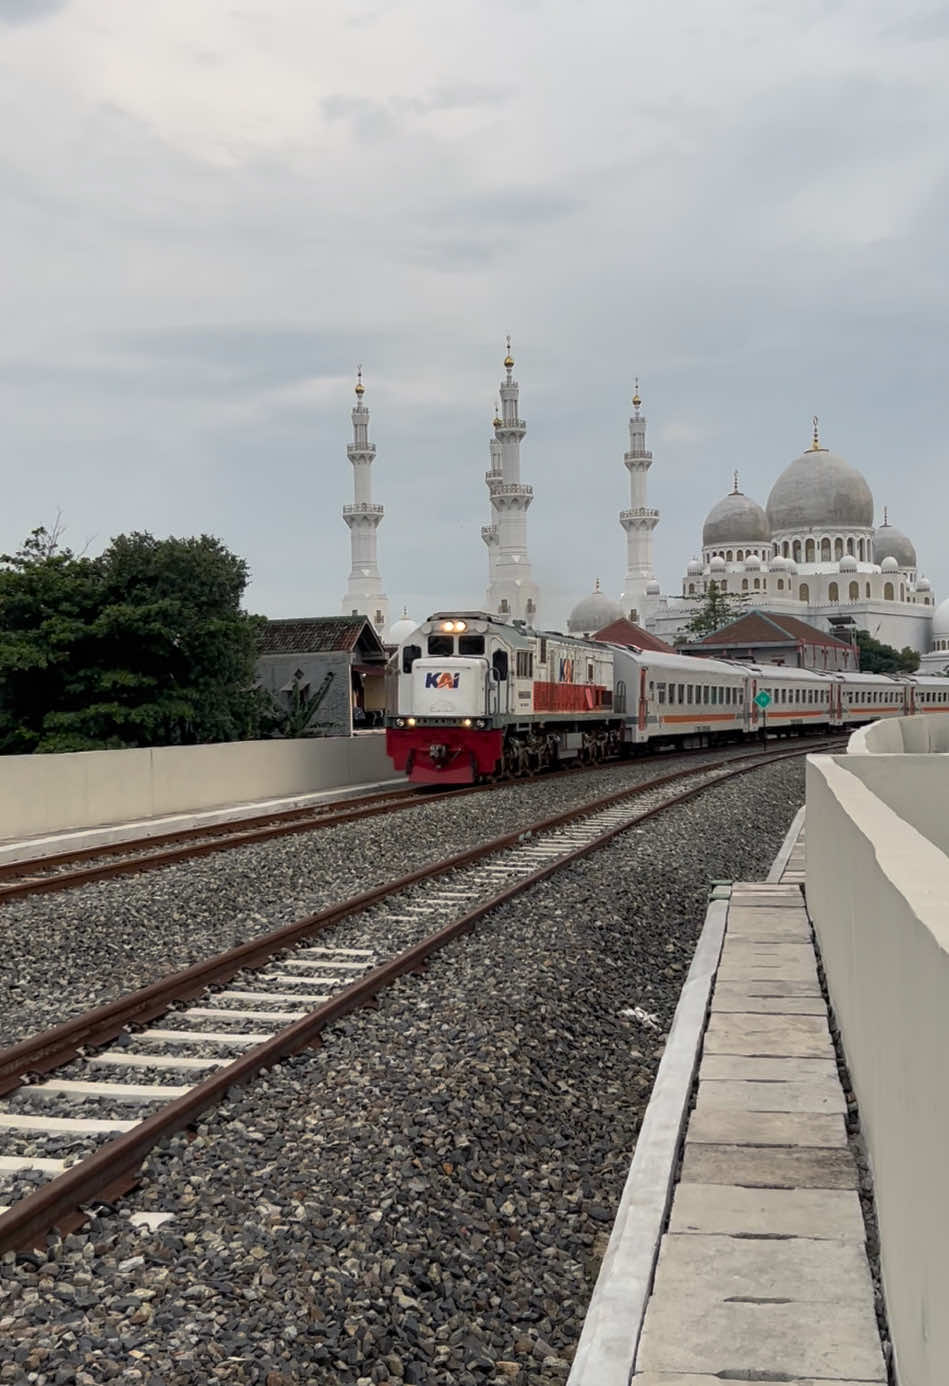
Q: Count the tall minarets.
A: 4